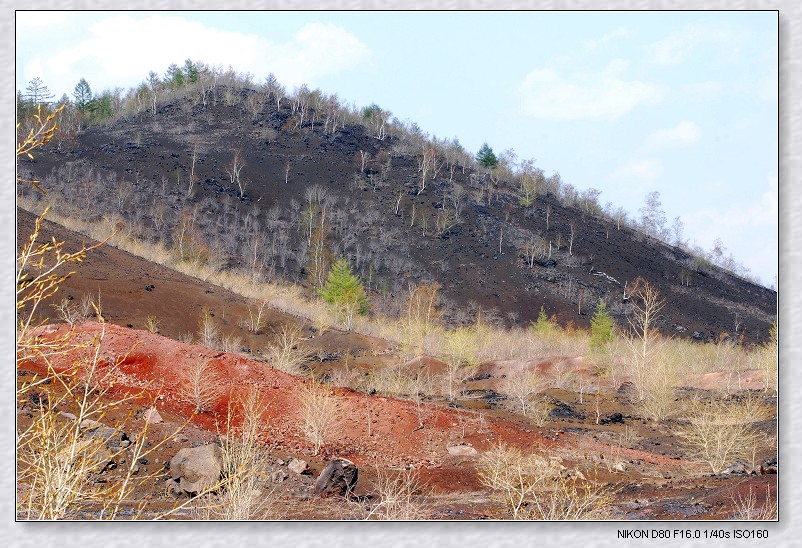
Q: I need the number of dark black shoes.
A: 0